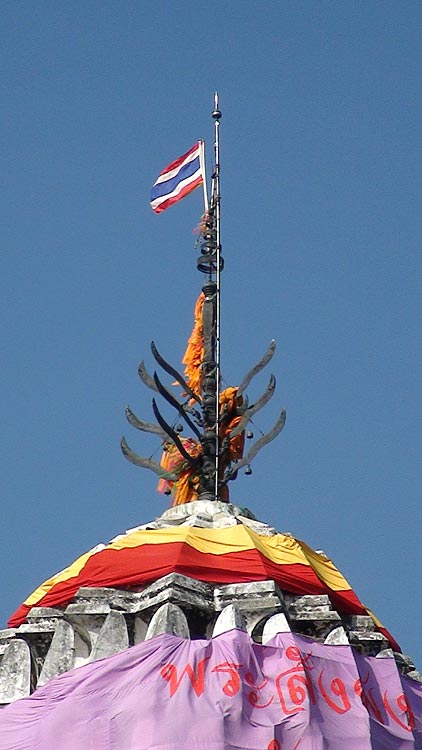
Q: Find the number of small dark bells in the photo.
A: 4